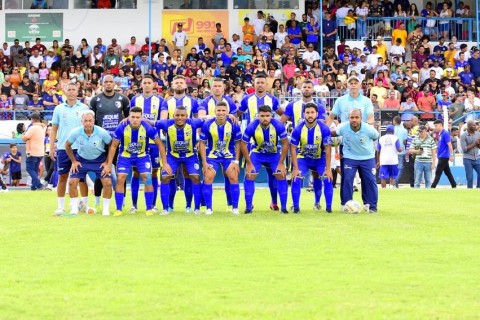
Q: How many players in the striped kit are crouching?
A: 5